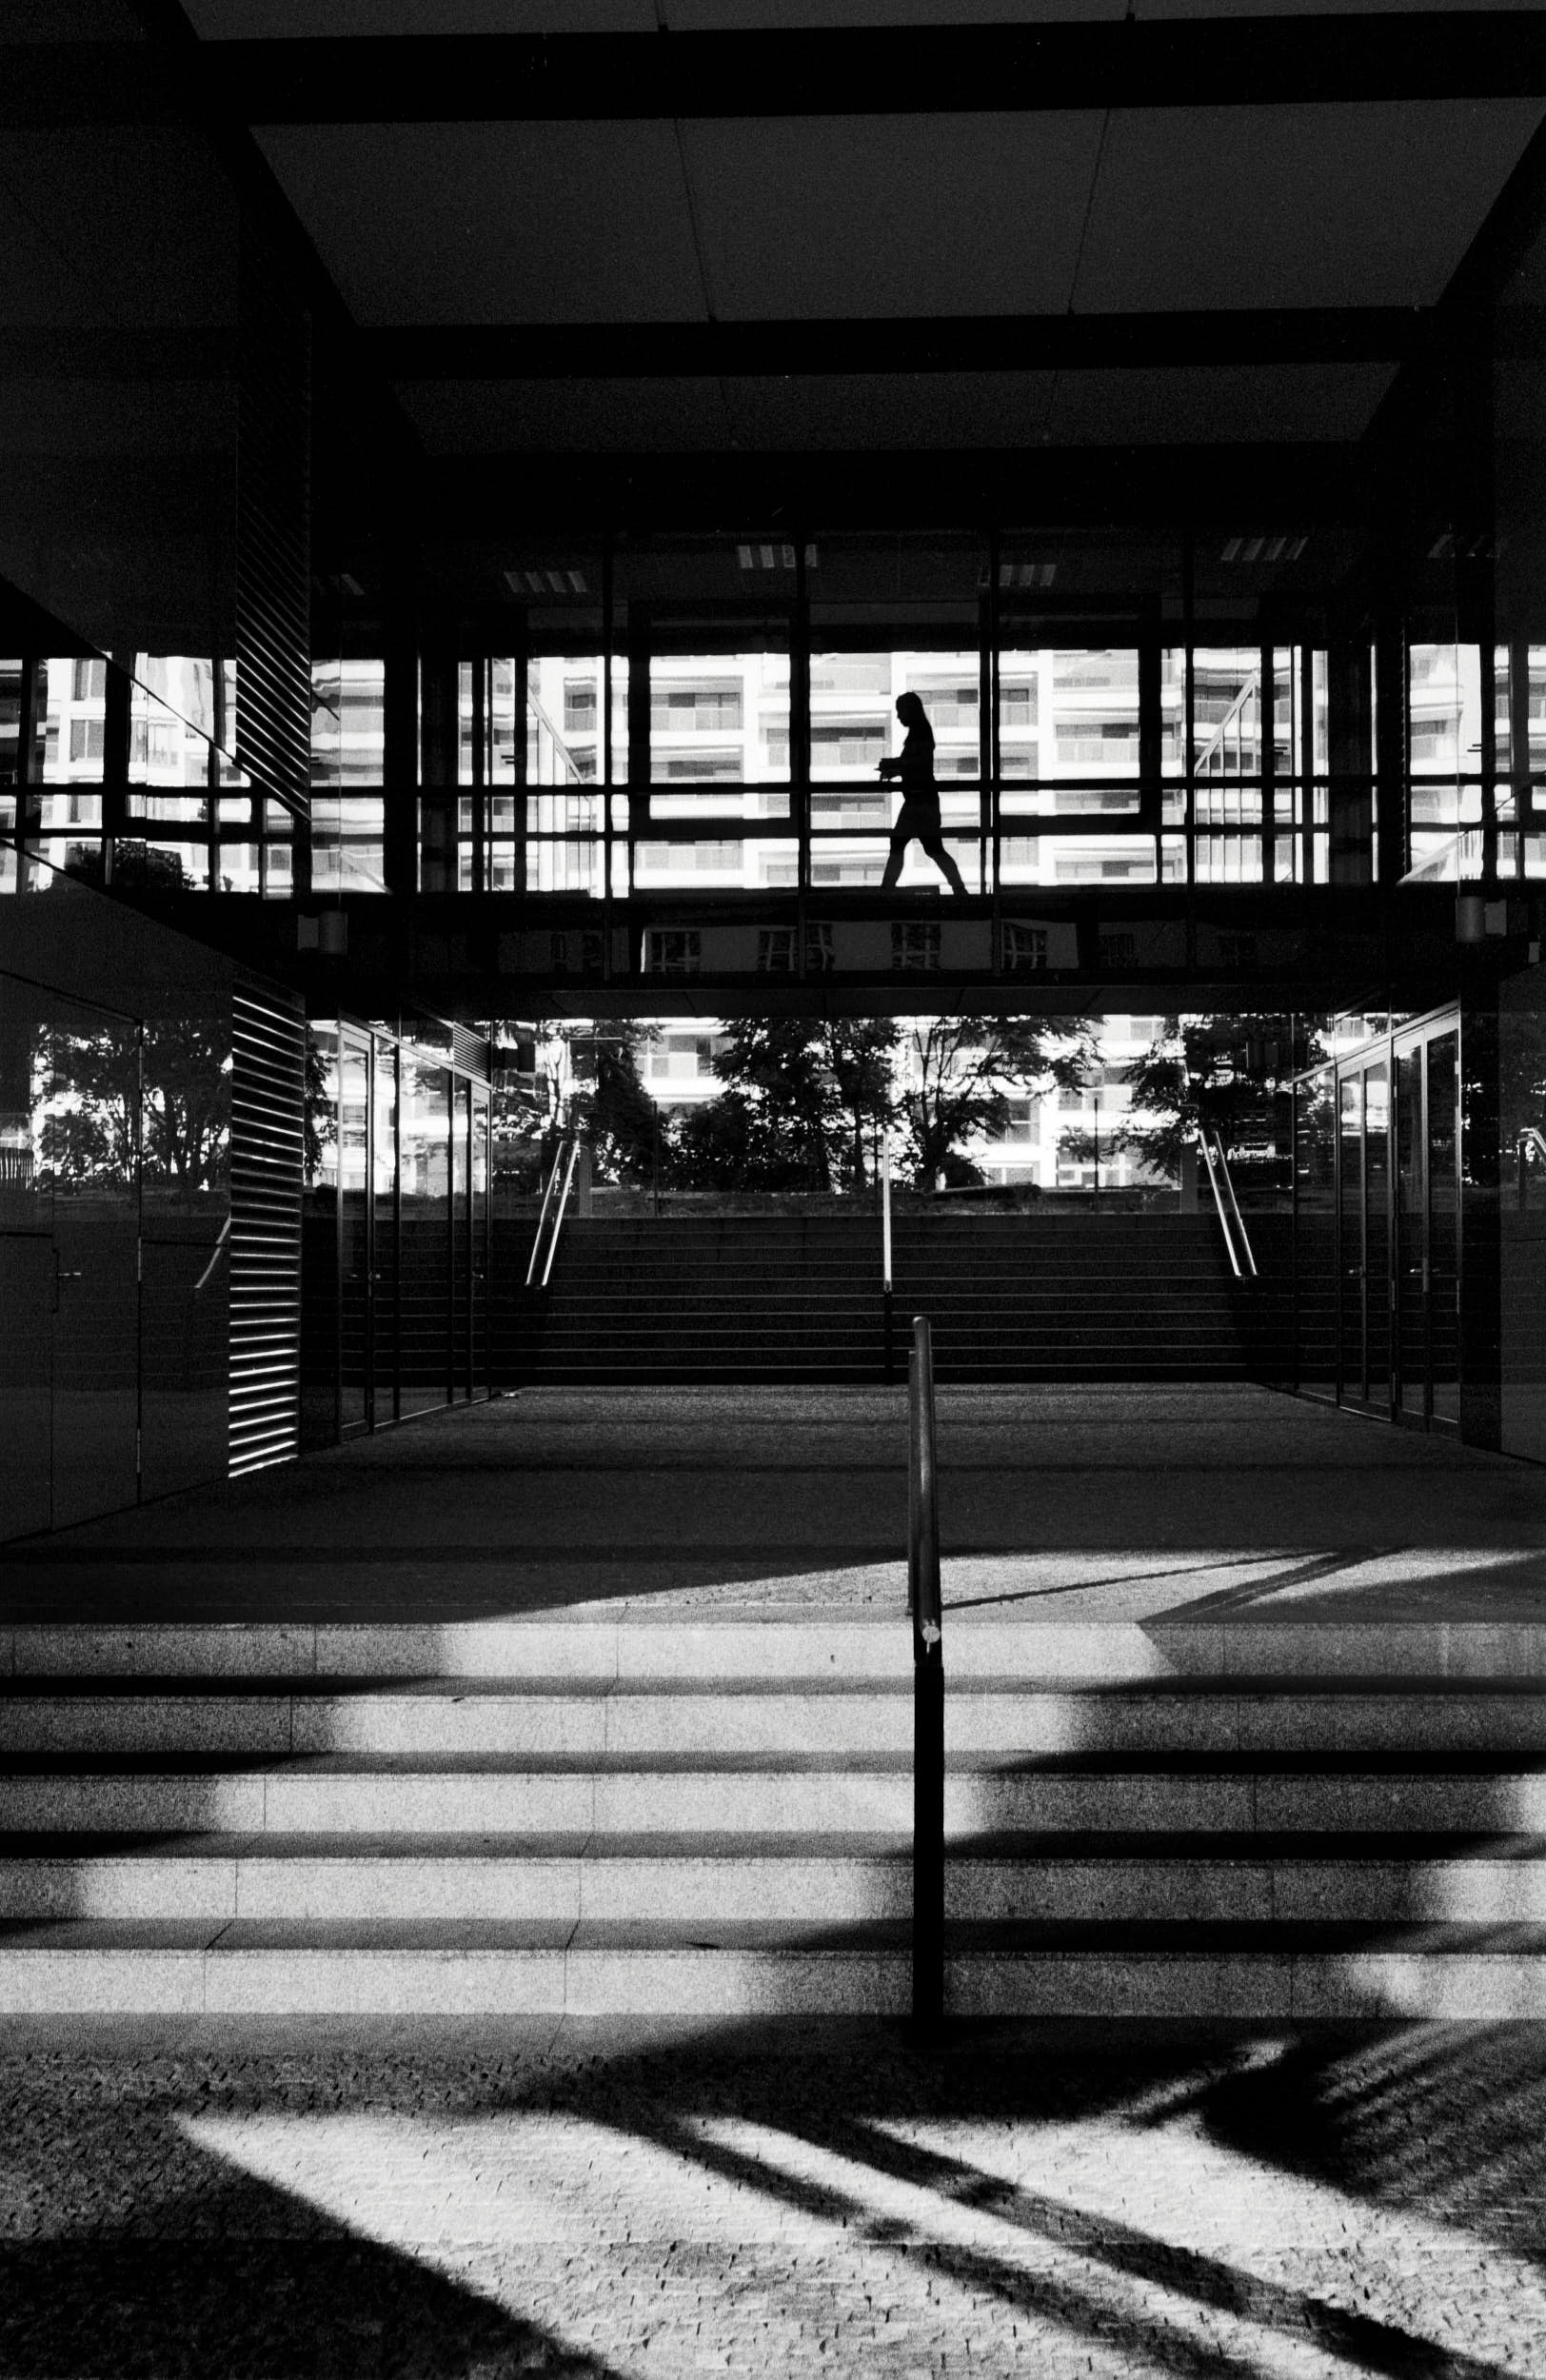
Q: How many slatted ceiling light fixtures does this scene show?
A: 6